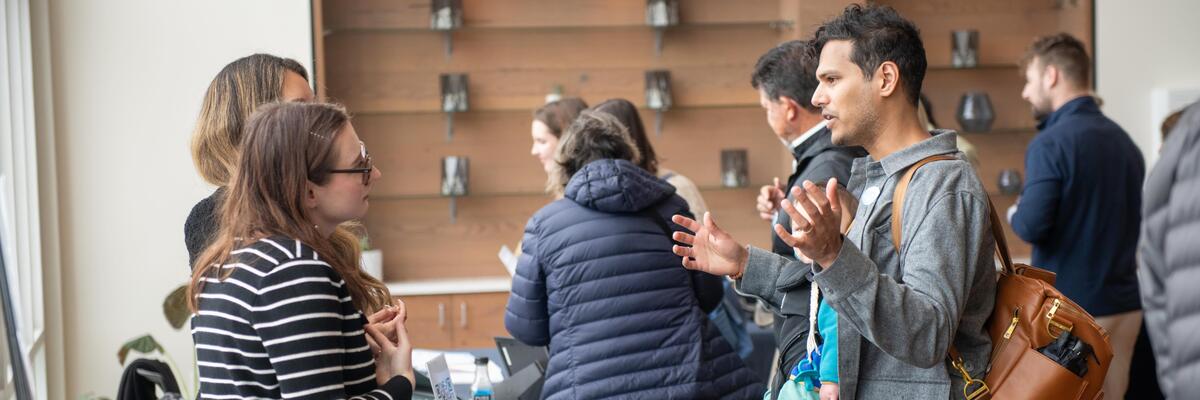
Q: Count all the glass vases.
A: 9